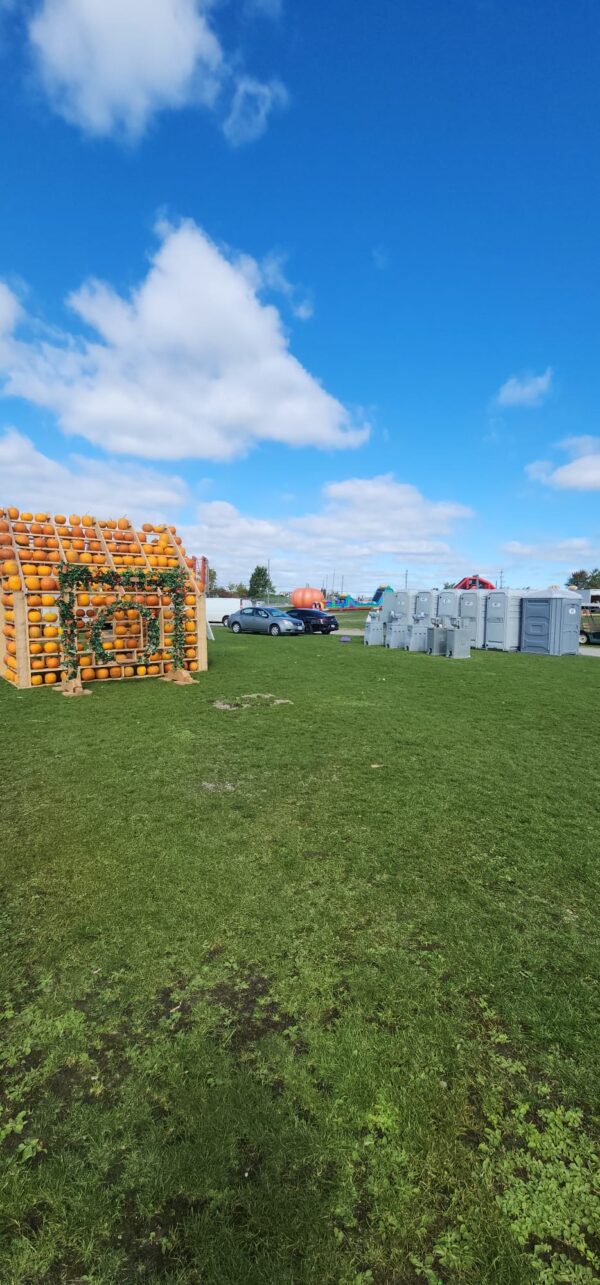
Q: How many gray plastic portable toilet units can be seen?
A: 6